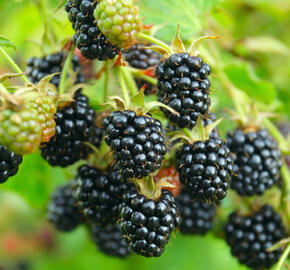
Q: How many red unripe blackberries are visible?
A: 1